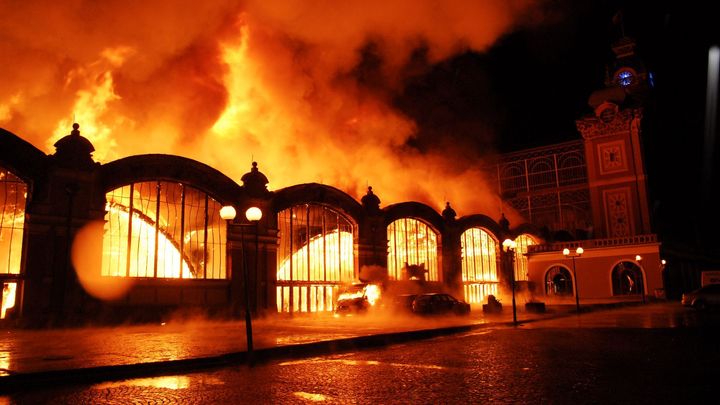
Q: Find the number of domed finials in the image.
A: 5